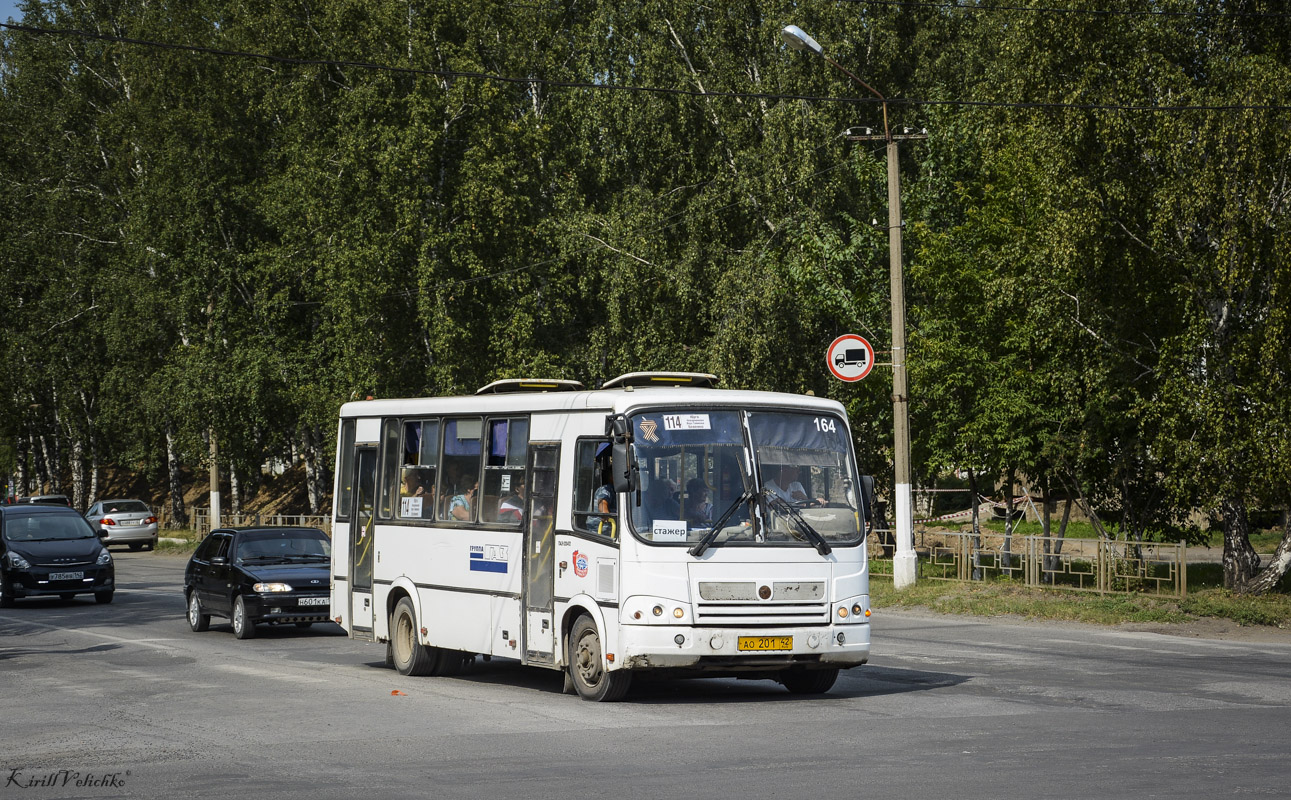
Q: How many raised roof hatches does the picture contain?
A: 2